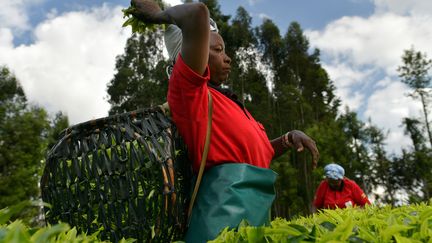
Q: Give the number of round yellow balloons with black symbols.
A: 0